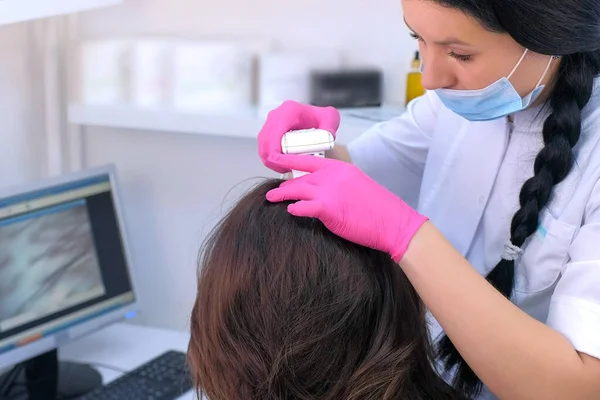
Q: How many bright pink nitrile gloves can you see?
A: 2